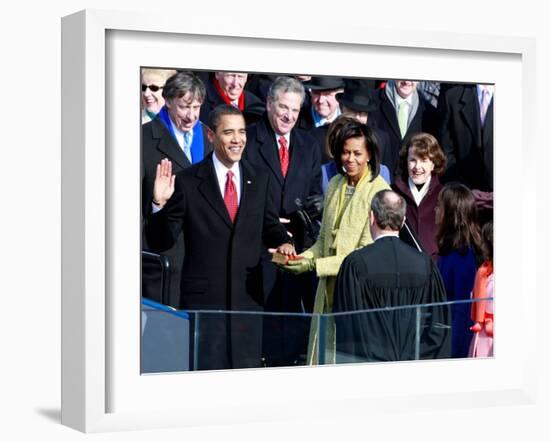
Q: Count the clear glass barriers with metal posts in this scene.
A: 1